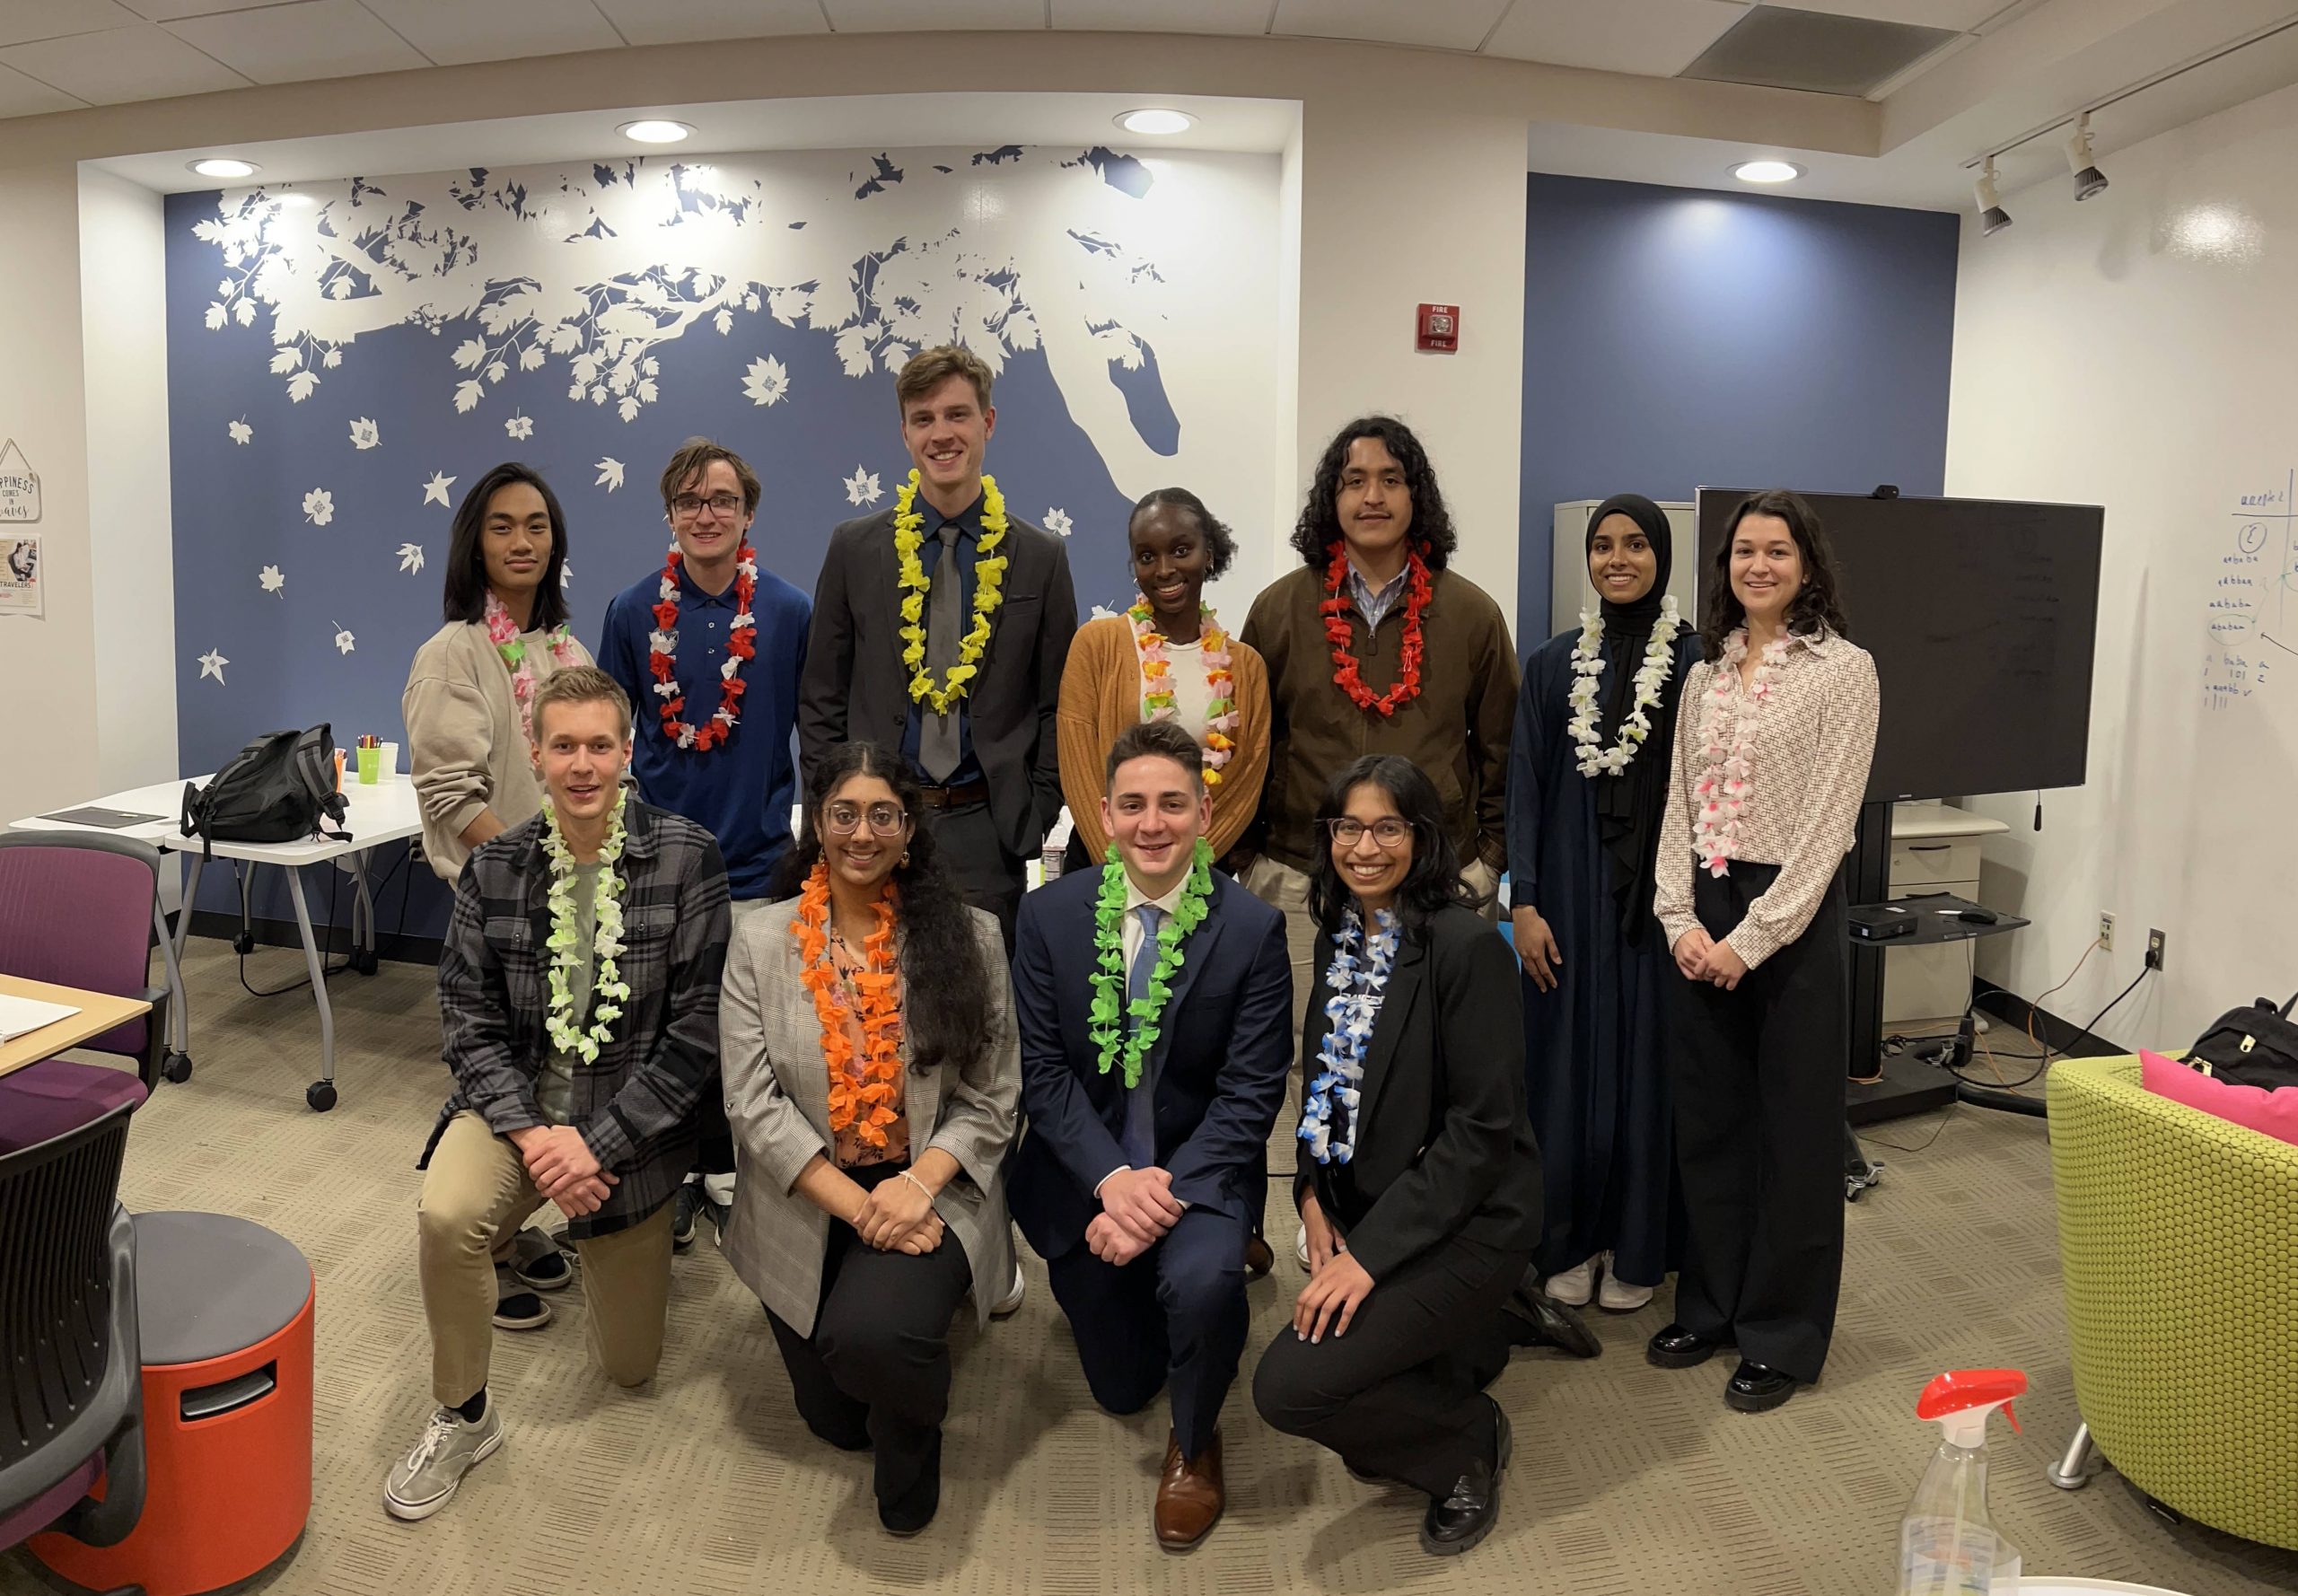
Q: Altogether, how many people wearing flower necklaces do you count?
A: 11